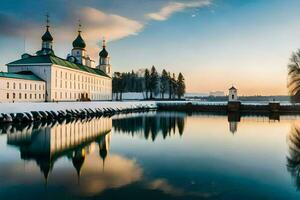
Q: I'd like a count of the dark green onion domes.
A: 3